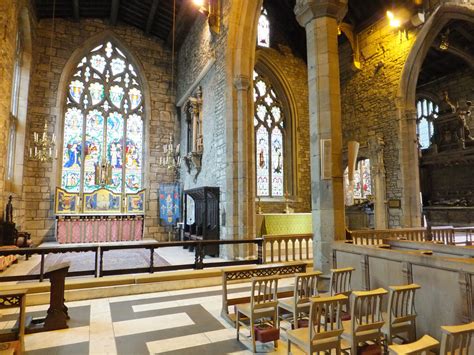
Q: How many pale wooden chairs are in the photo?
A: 8